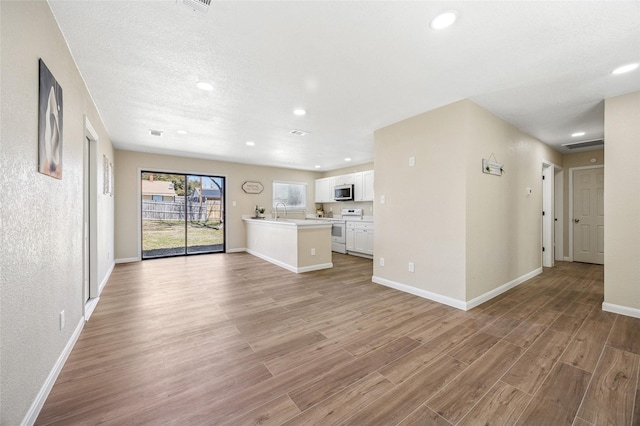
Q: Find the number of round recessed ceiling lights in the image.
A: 9